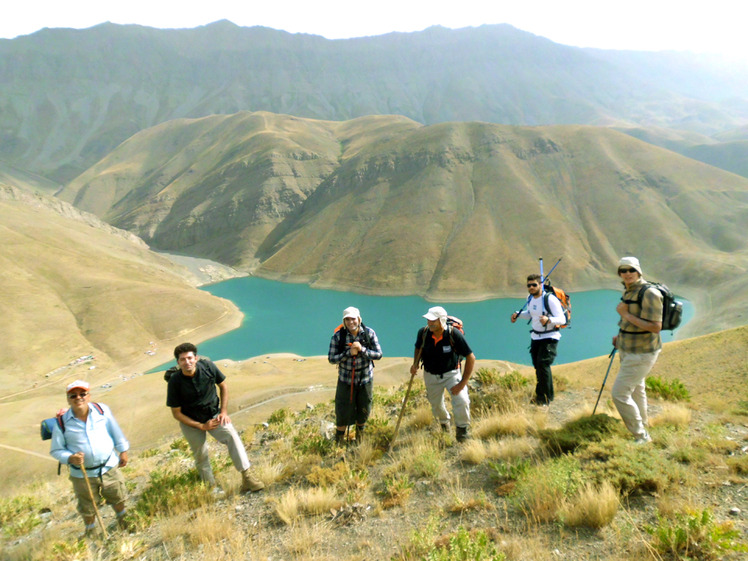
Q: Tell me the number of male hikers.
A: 6